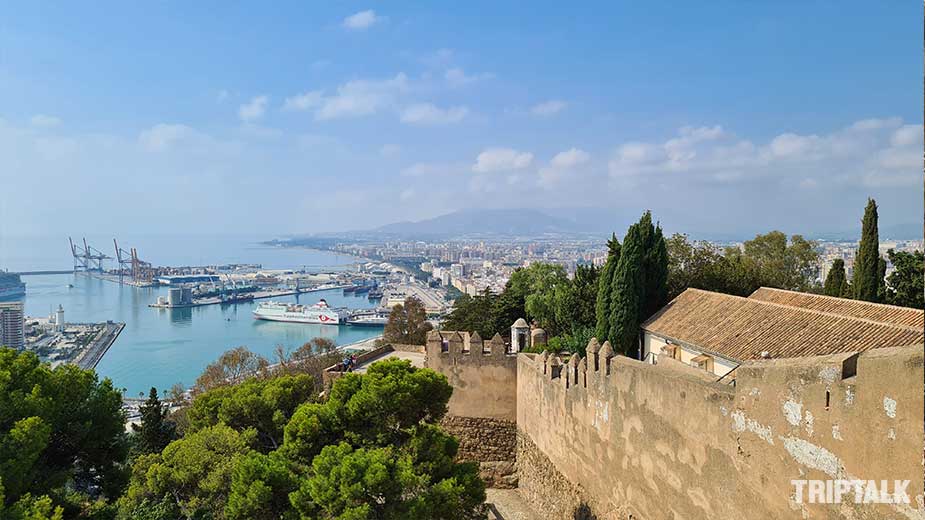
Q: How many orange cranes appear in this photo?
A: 2